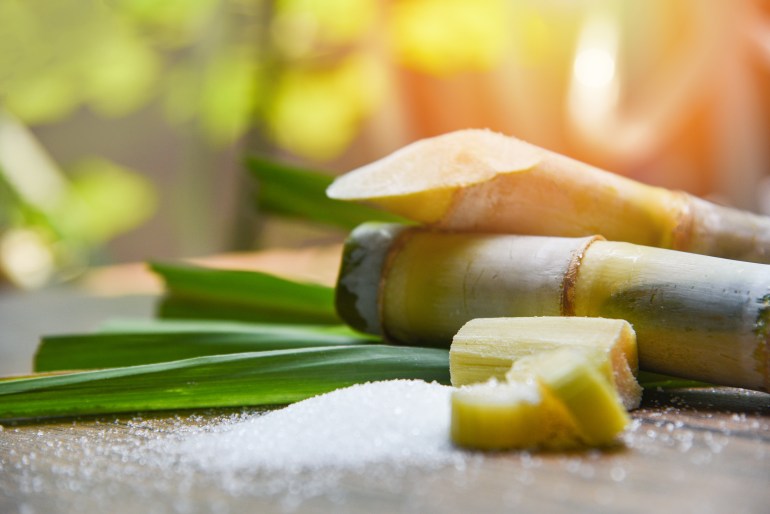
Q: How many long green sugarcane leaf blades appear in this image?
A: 4